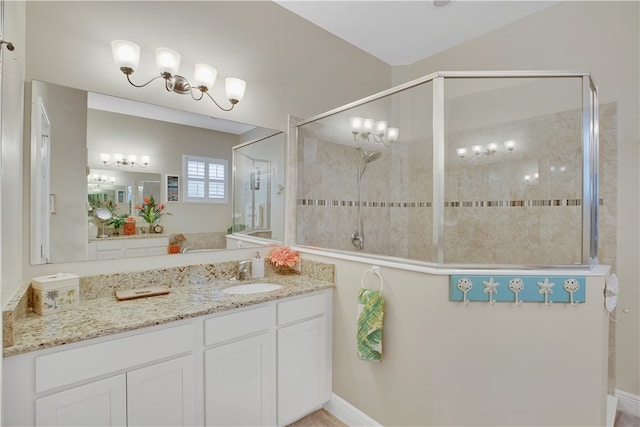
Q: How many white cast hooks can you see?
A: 5